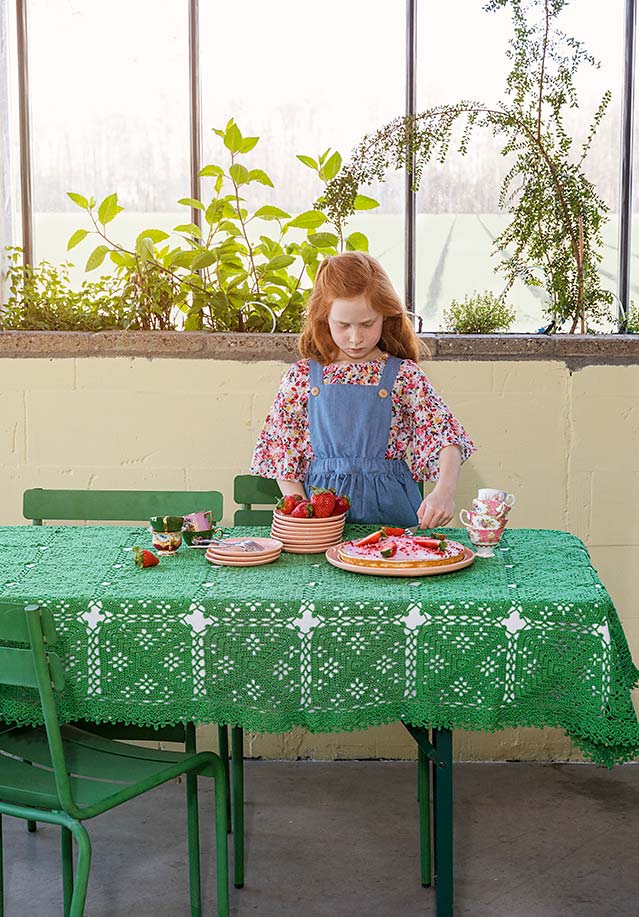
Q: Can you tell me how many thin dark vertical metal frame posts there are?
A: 4